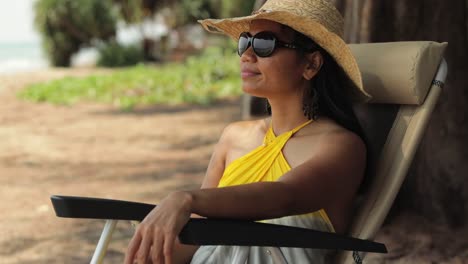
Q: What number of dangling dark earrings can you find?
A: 1